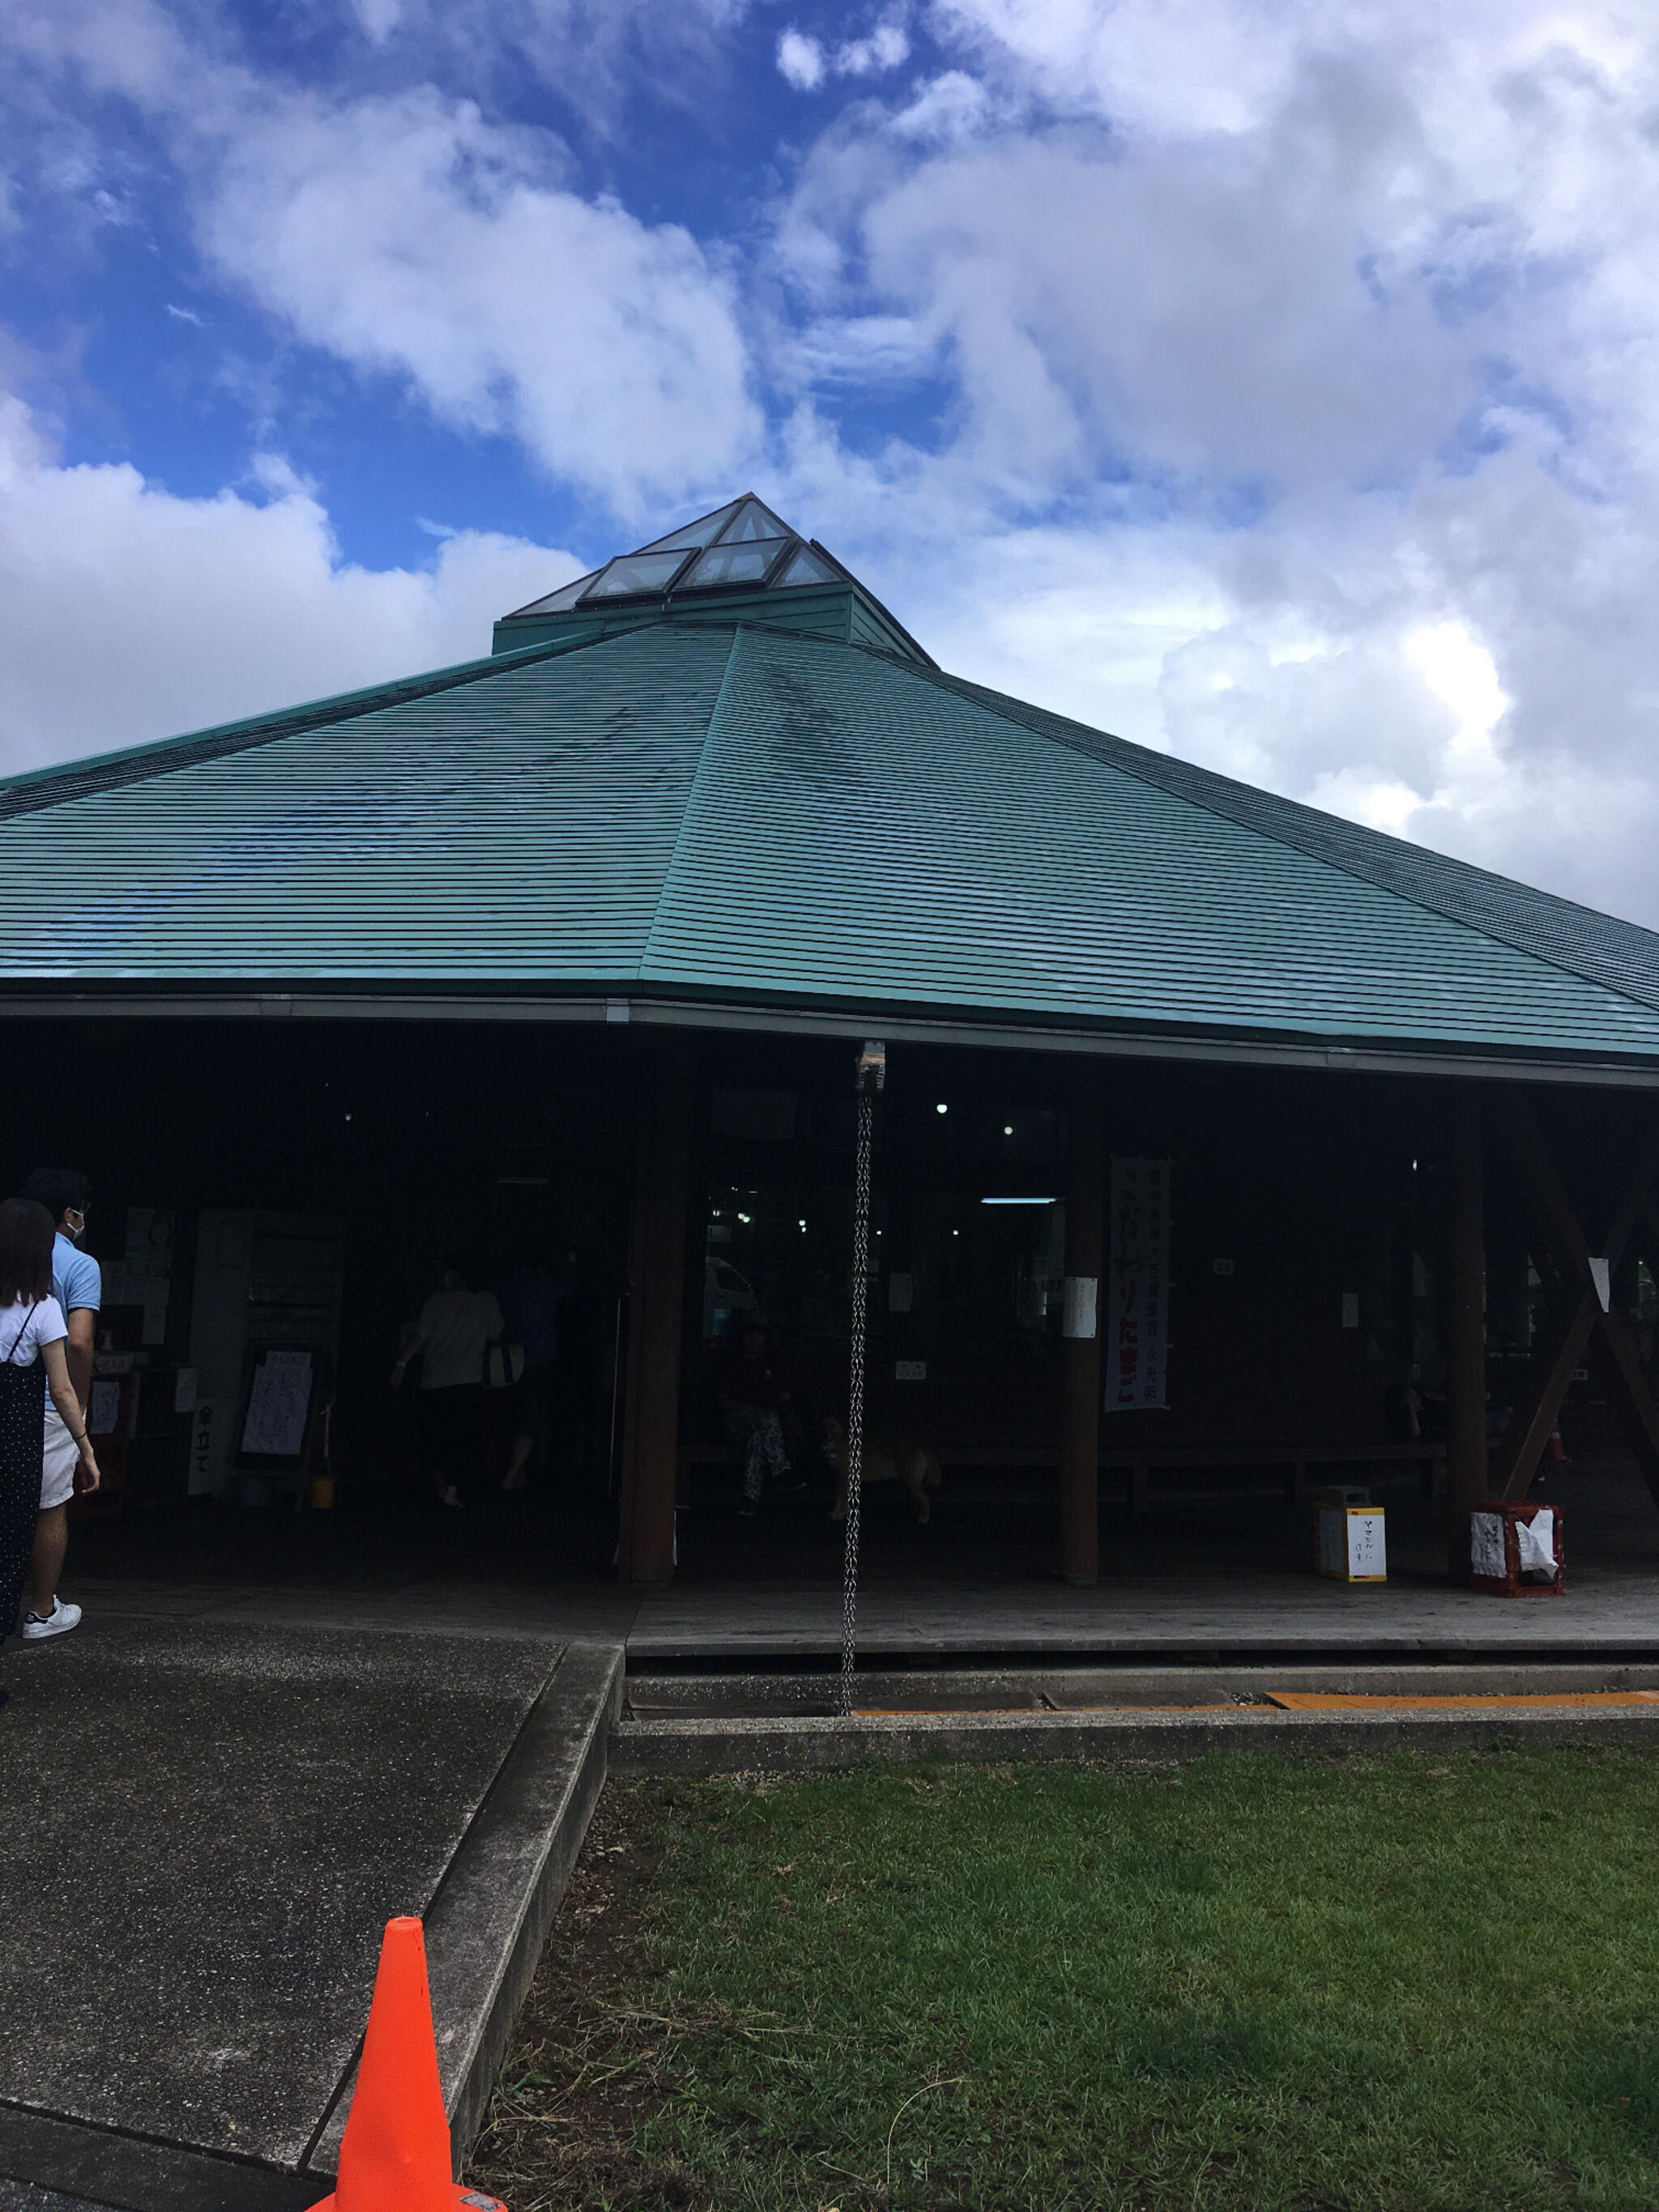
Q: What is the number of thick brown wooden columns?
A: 3